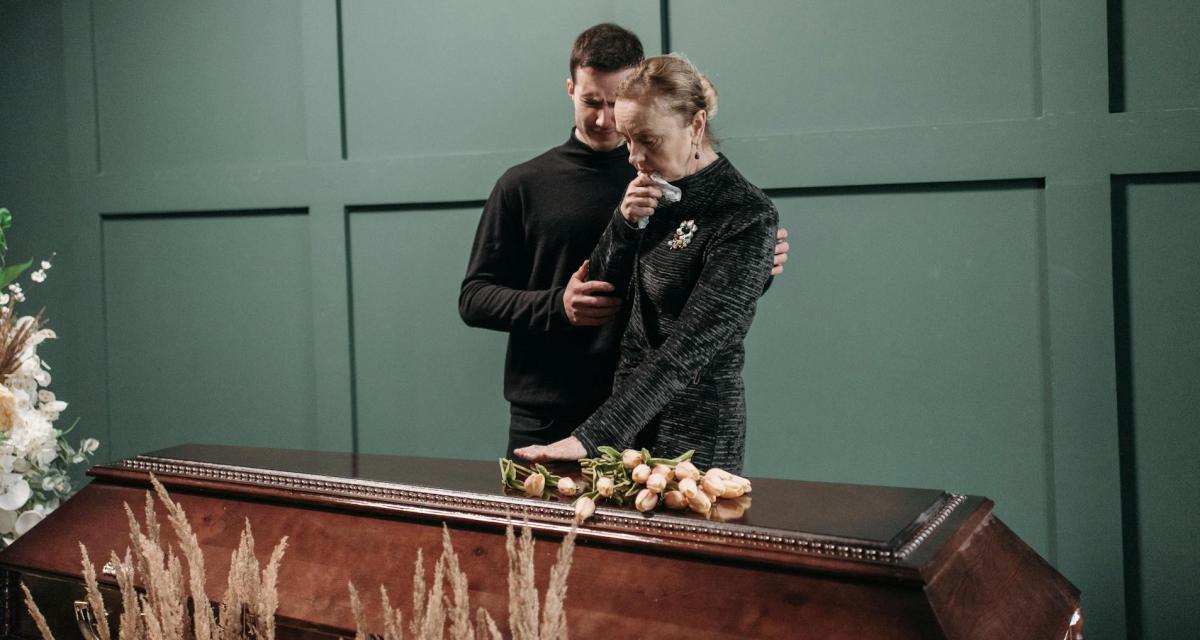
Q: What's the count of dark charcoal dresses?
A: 1